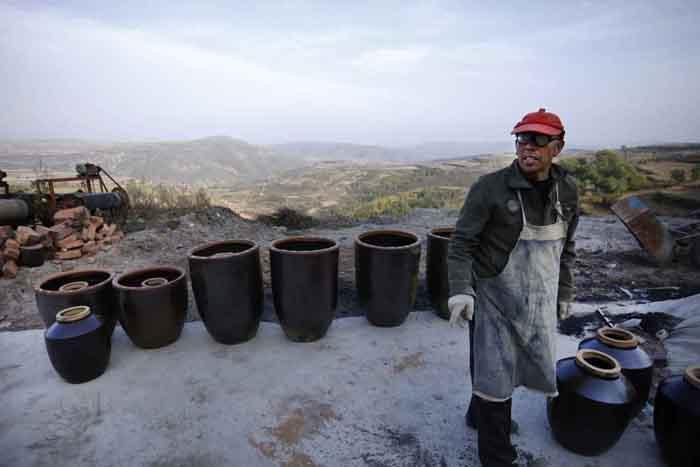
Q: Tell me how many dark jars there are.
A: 10